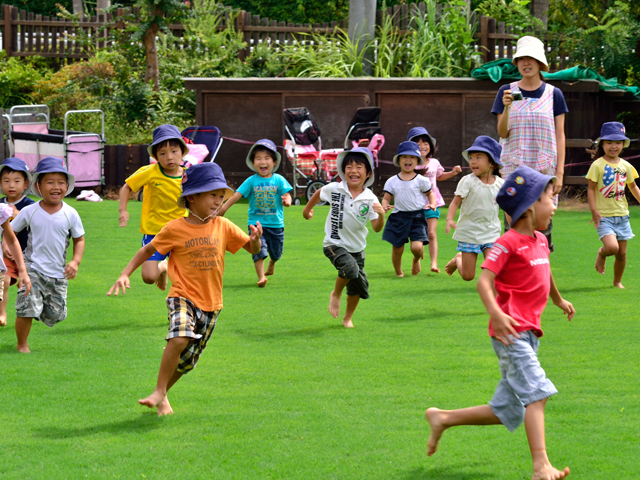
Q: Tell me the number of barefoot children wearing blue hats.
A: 11